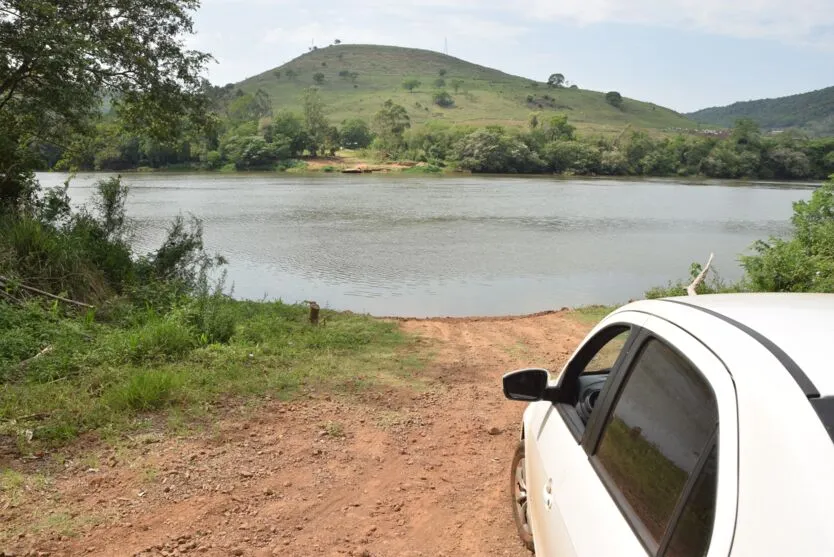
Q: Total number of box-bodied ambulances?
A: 0